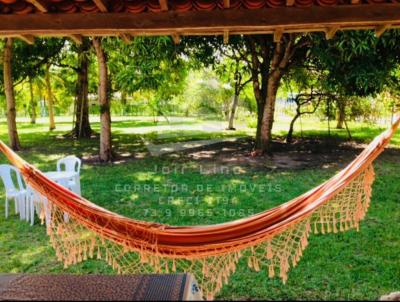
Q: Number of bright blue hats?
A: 0